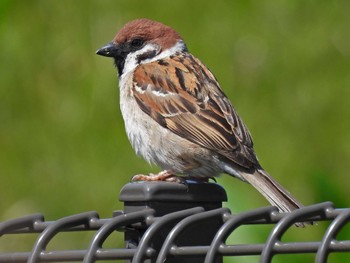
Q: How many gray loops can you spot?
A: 8